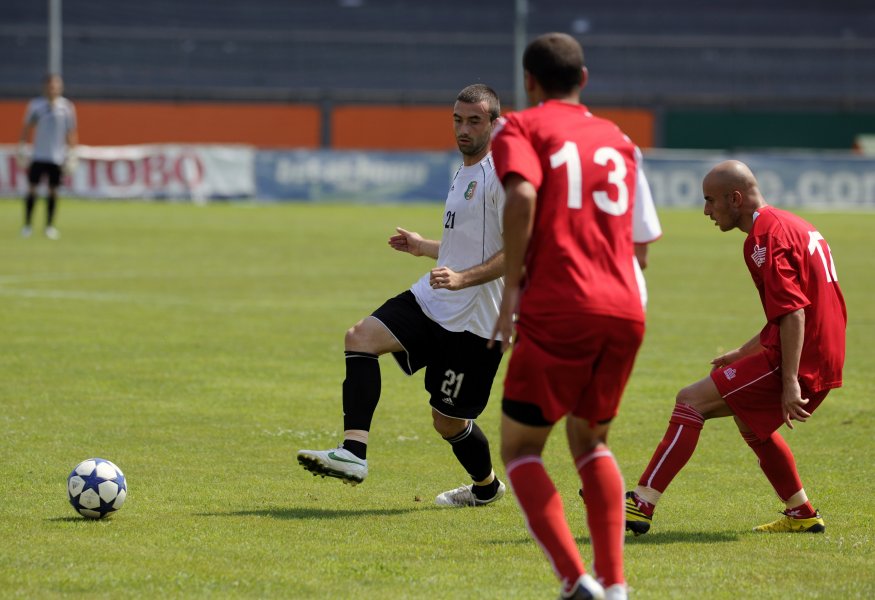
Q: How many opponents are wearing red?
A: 2